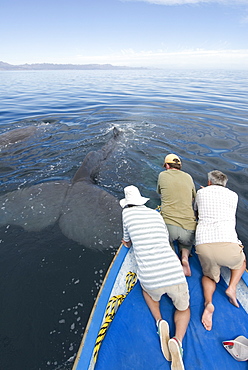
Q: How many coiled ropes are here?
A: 1